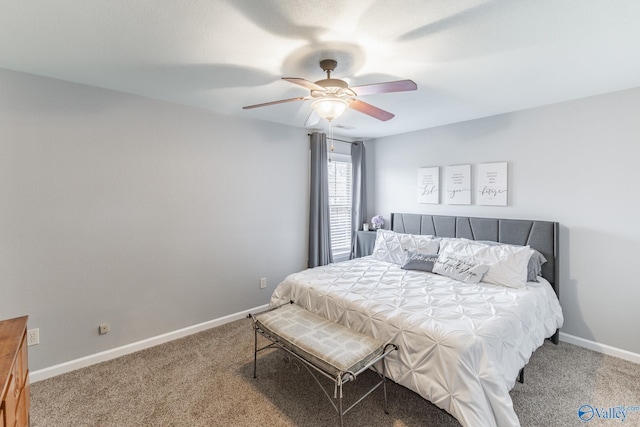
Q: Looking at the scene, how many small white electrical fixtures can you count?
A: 3